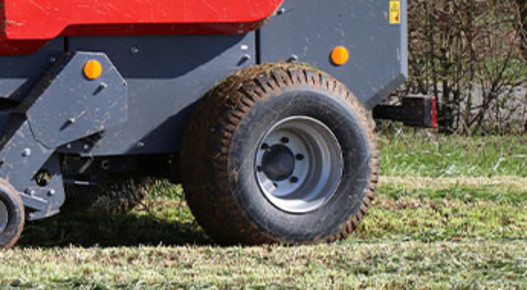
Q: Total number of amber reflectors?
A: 2